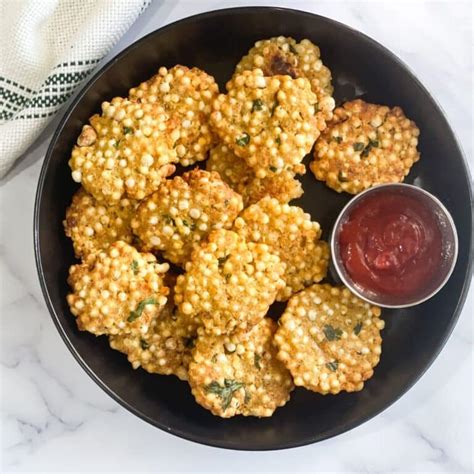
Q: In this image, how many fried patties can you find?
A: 14